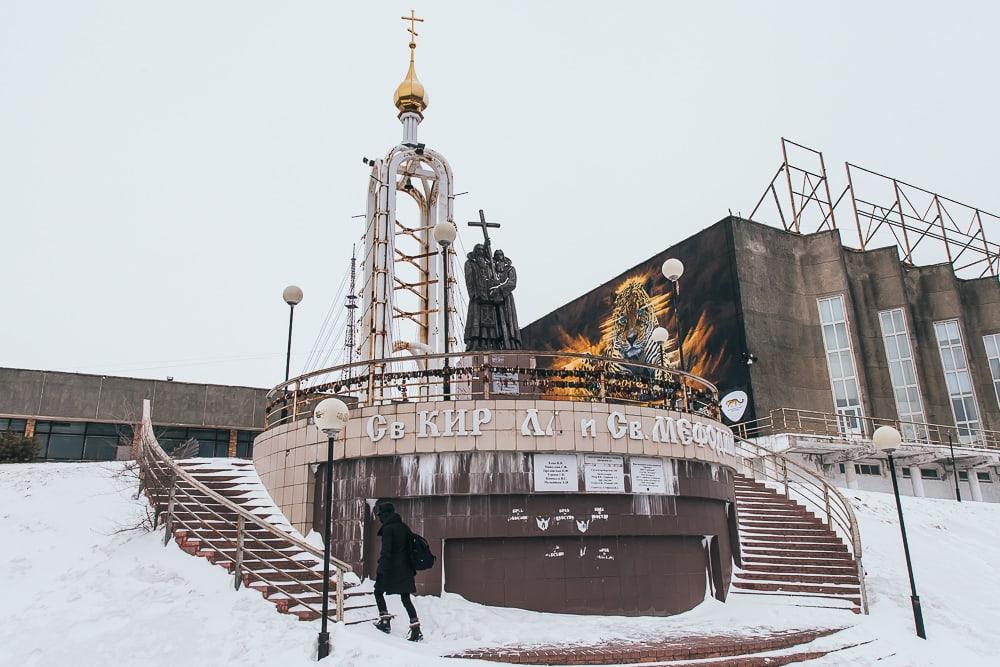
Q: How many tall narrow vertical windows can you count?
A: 4